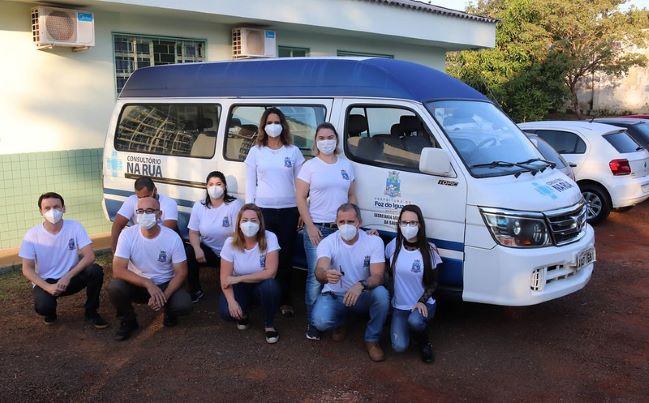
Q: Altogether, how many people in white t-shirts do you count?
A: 9